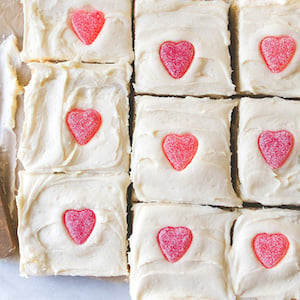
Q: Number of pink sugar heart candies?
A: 9